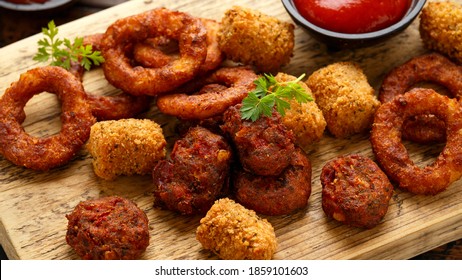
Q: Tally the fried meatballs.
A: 5